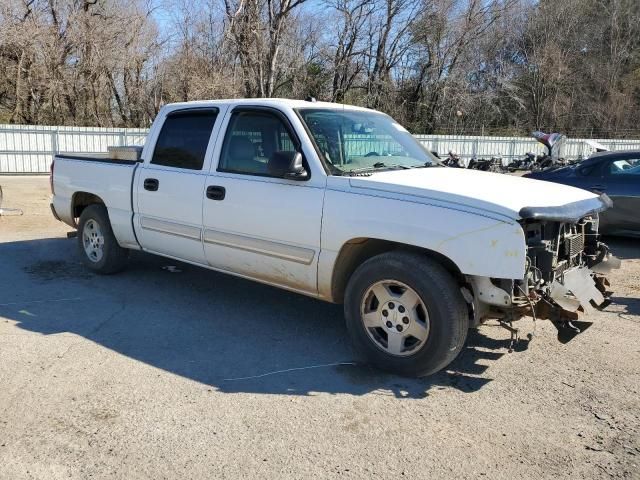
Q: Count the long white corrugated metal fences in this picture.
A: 1